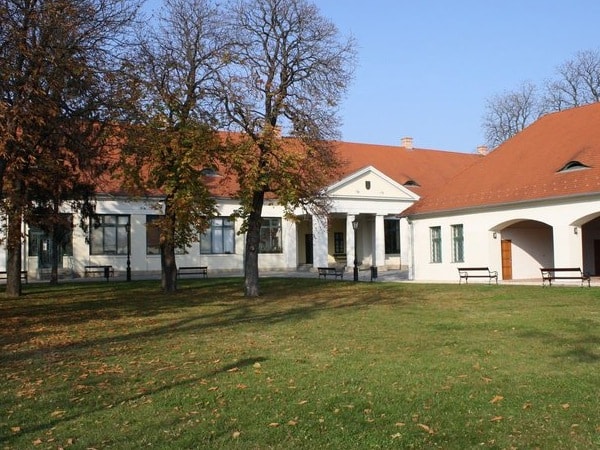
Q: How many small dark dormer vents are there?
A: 3